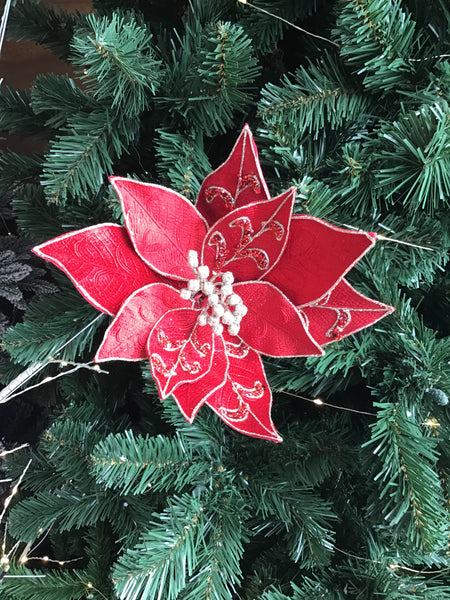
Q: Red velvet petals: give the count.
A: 11